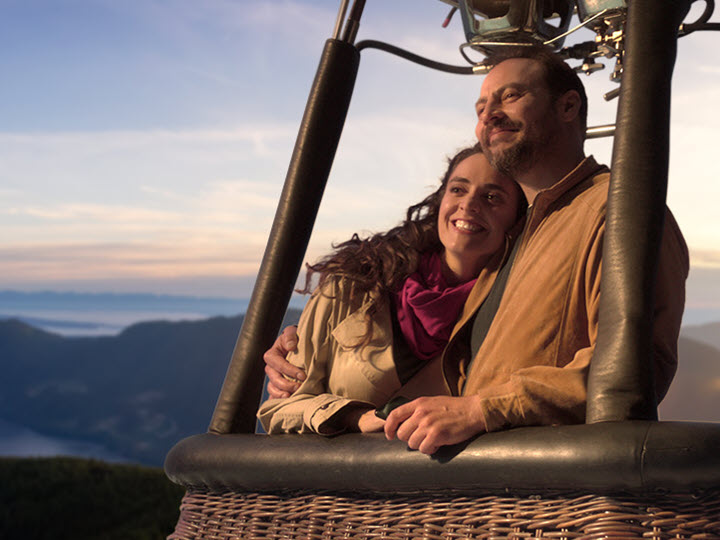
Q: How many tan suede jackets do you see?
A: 1